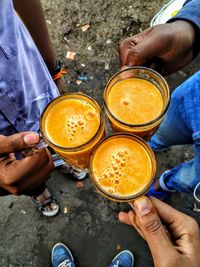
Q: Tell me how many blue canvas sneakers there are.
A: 2